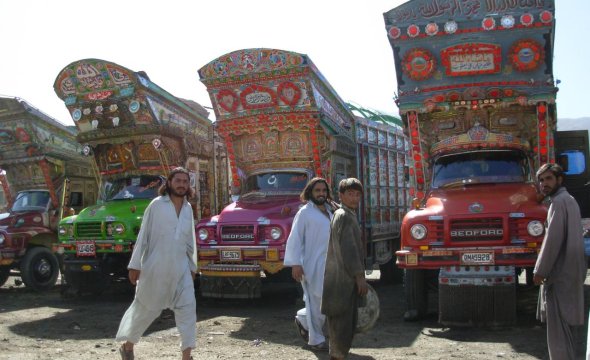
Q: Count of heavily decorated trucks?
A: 4